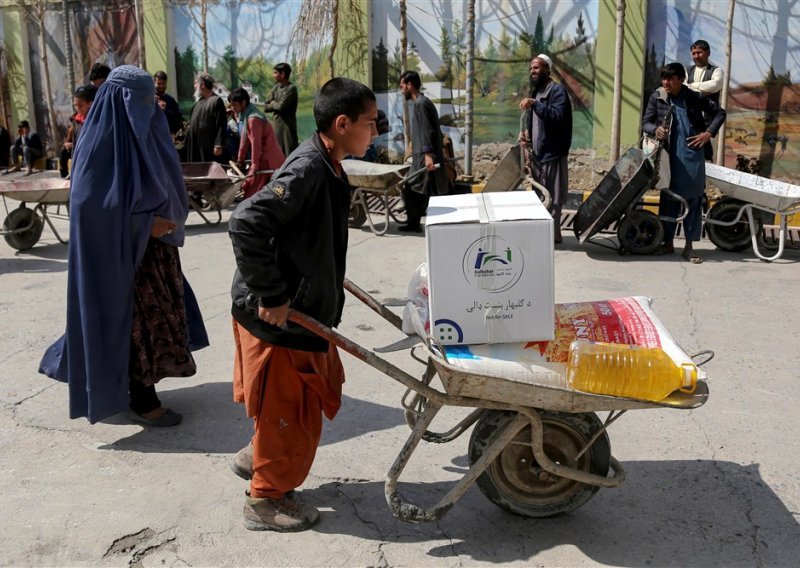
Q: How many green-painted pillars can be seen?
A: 4